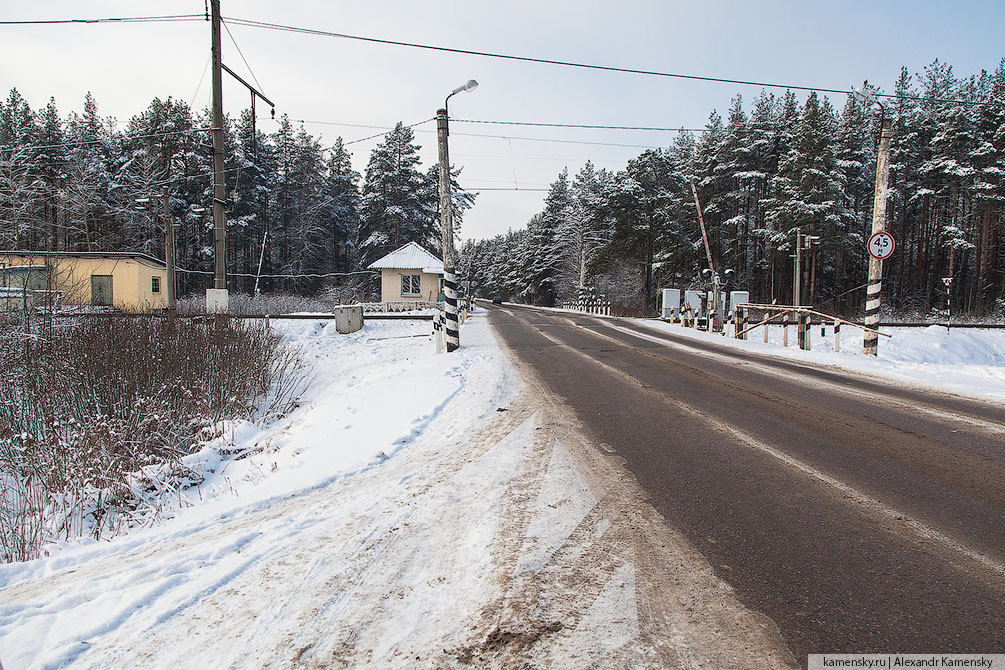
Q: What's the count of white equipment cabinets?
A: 4